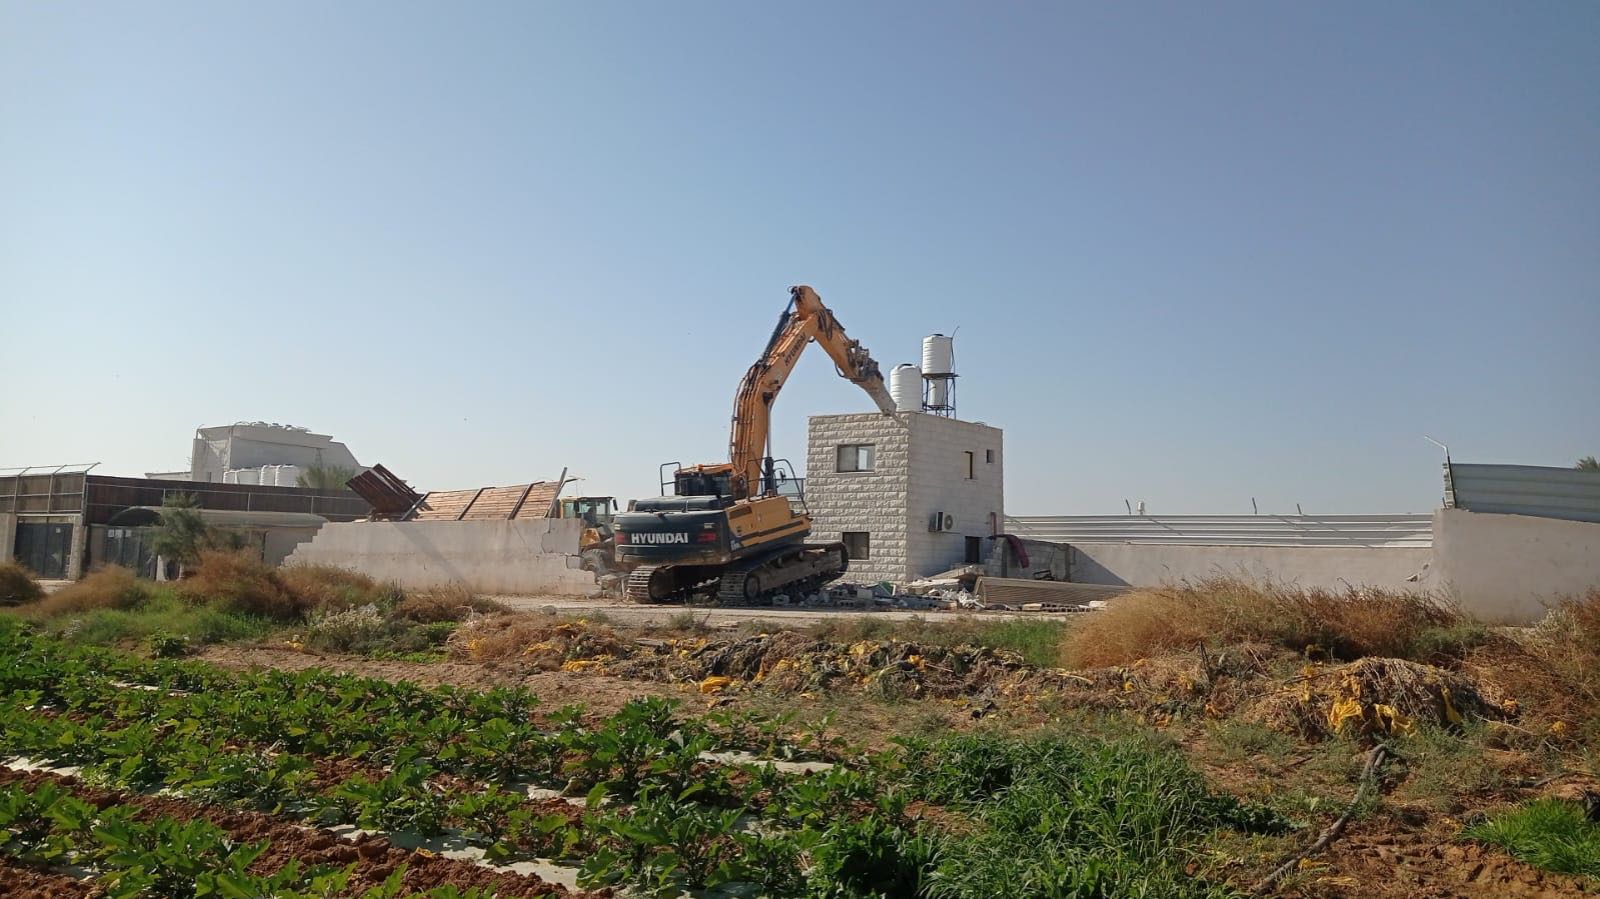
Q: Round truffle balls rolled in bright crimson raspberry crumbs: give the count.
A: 0